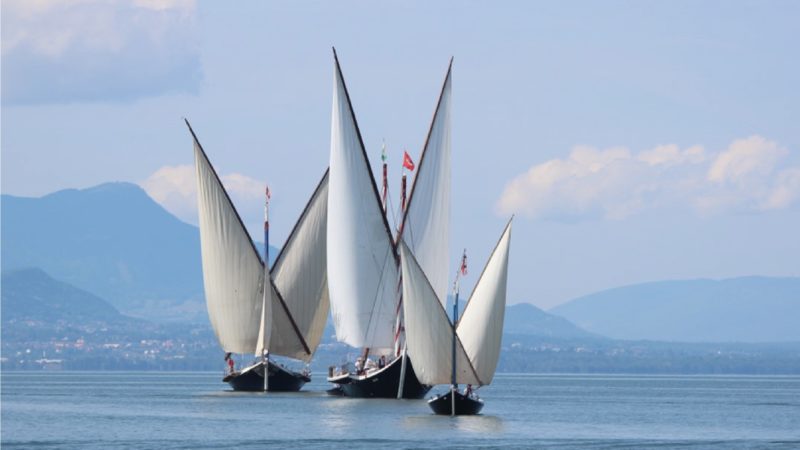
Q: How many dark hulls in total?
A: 3